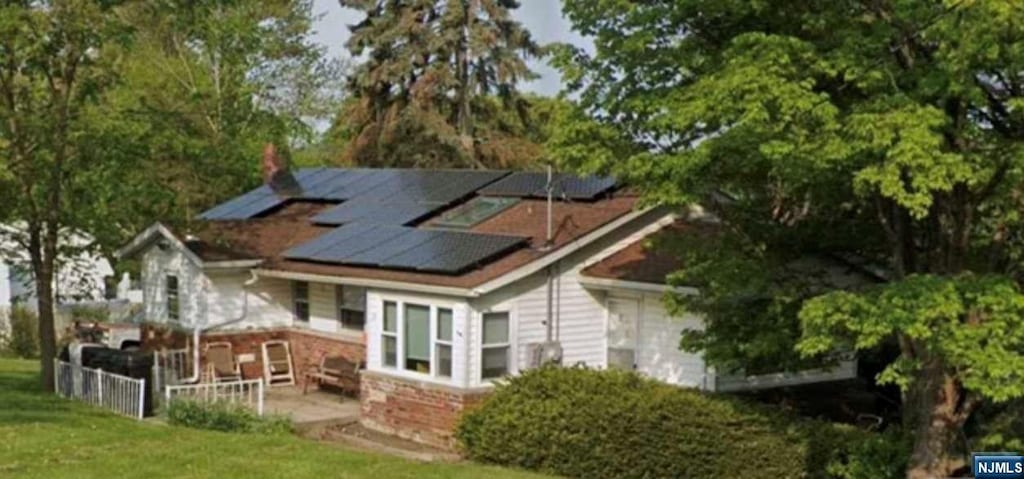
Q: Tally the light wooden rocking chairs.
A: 2